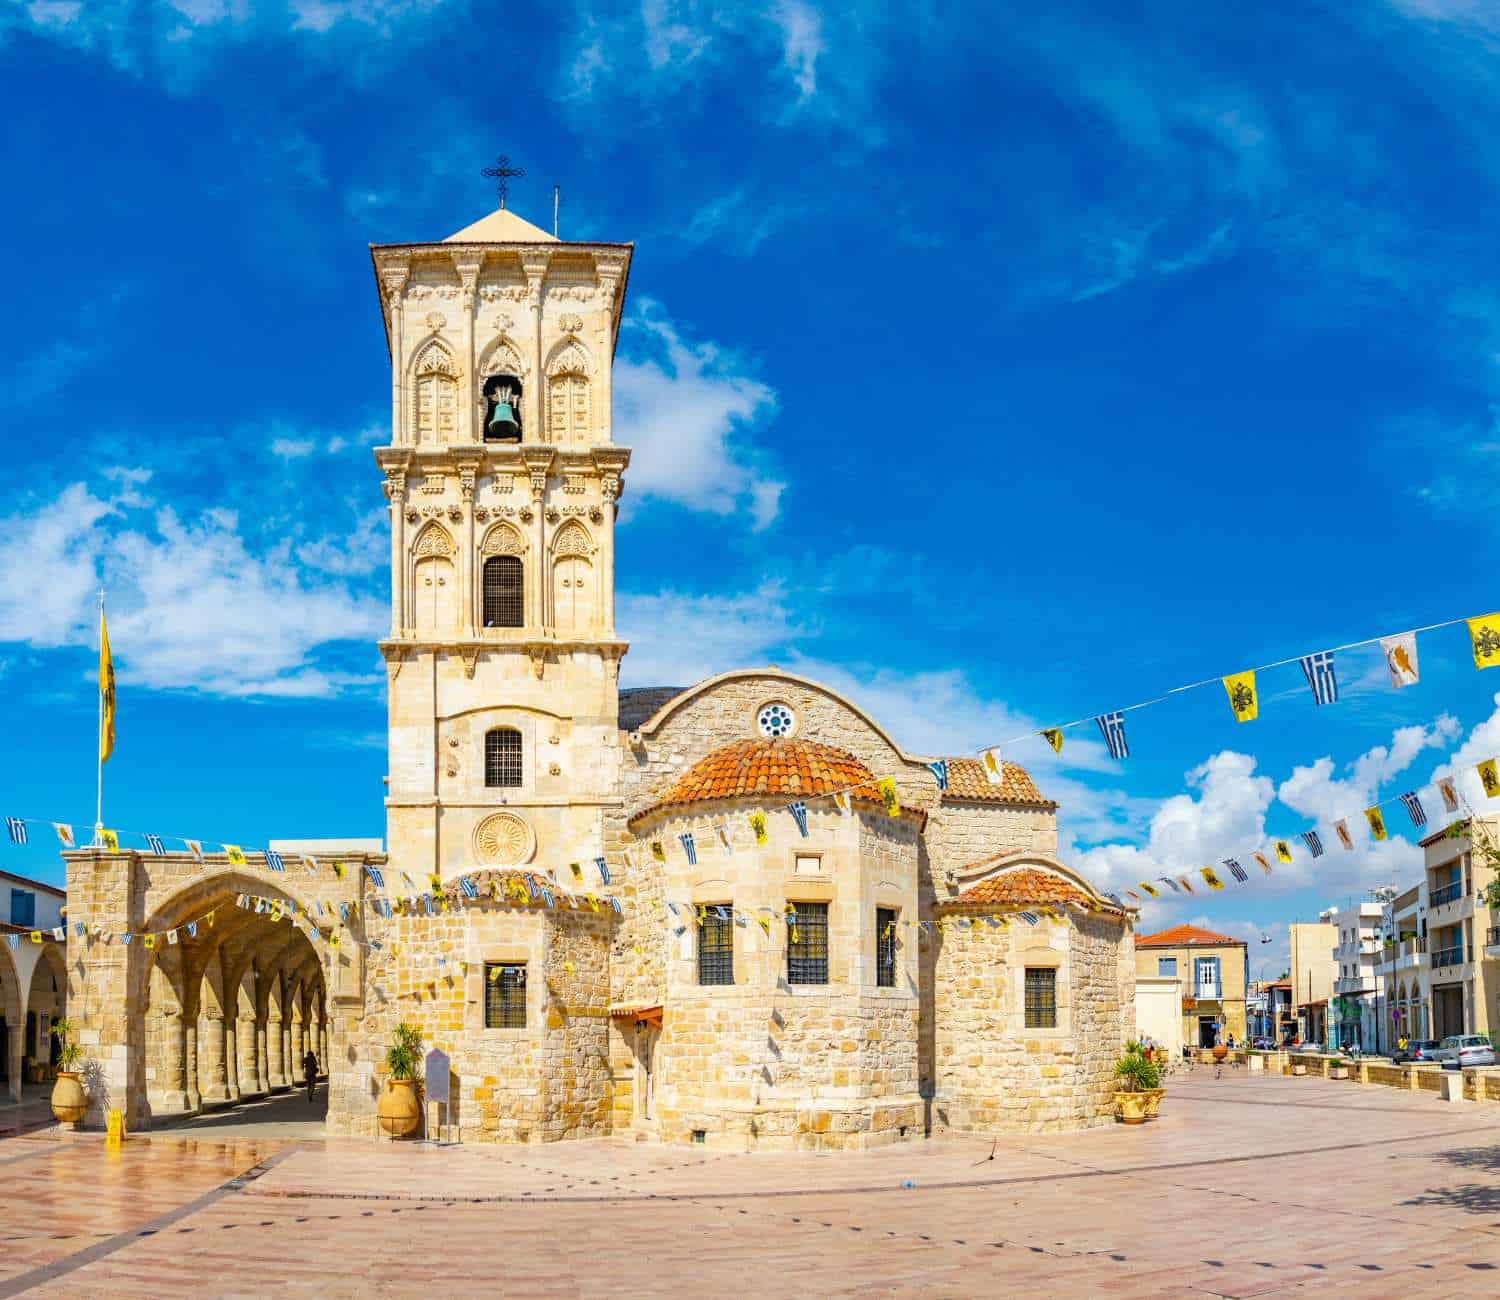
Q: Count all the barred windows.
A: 7